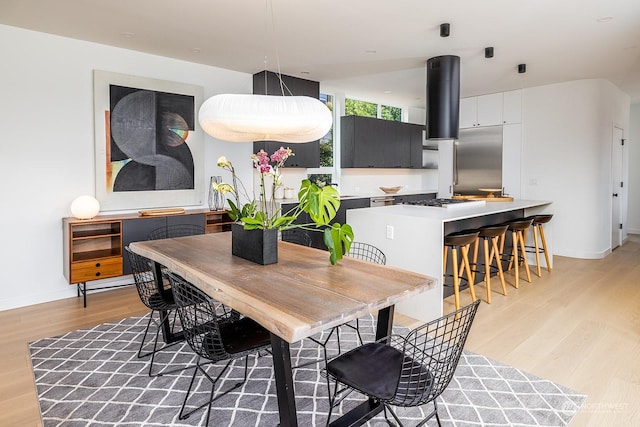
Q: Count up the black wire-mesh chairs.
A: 6